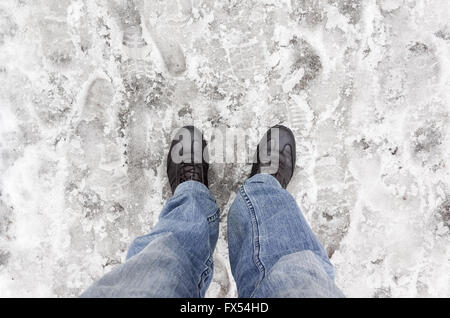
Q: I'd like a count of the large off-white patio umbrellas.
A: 0